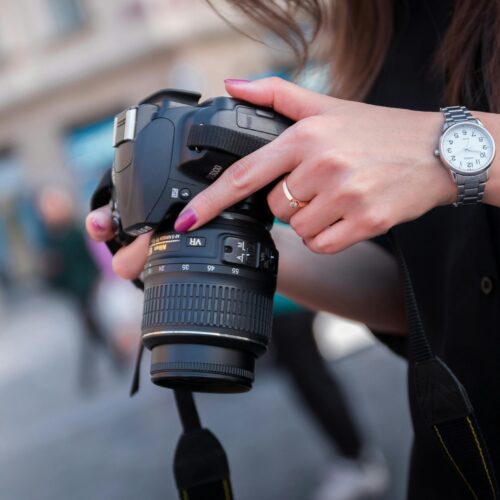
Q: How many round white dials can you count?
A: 1